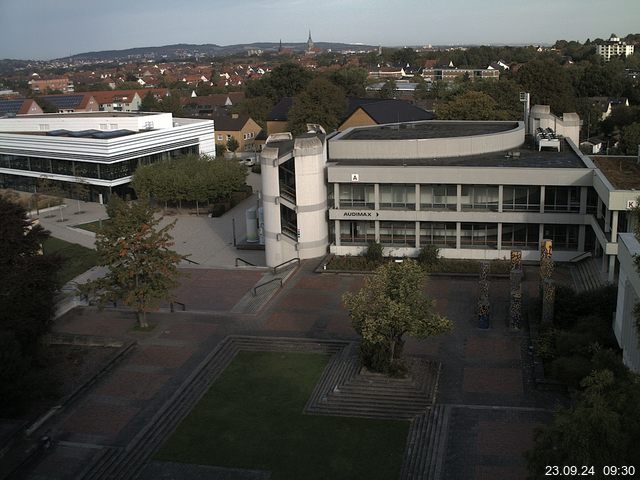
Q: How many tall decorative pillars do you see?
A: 3